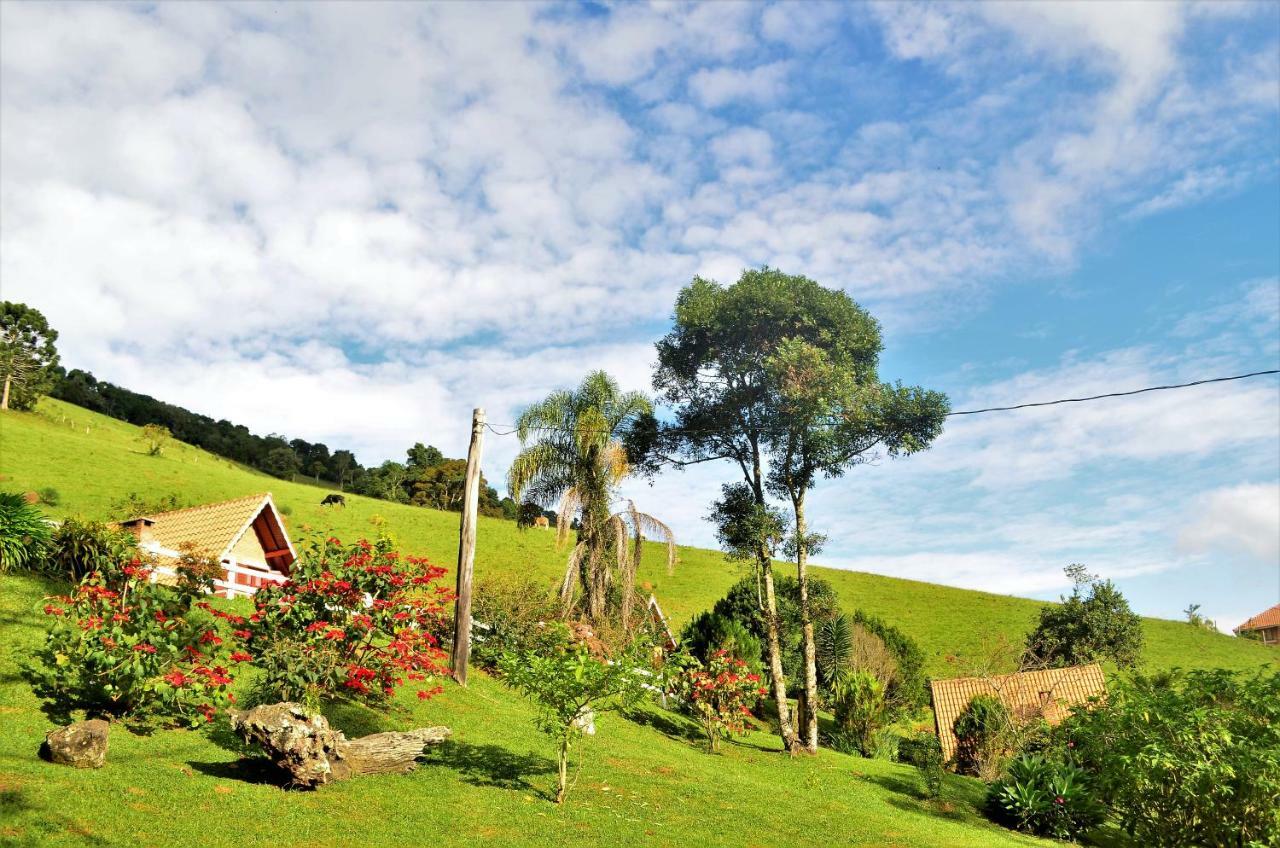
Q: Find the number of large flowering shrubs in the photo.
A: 3